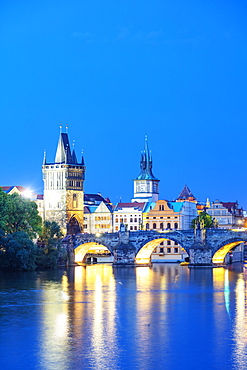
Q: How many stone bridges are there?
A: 1